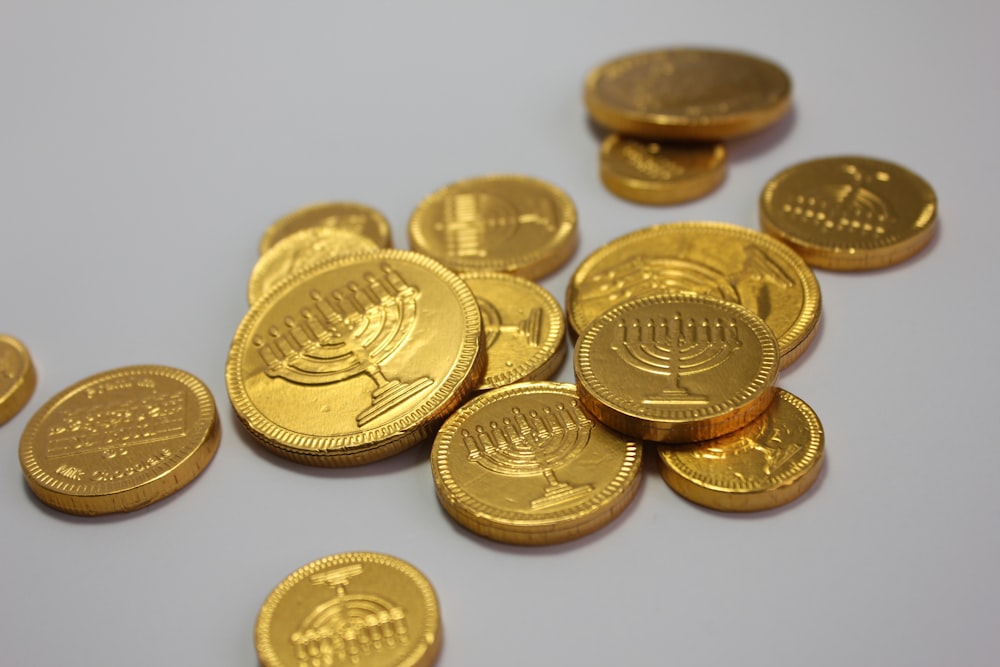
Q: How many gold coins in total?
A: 15